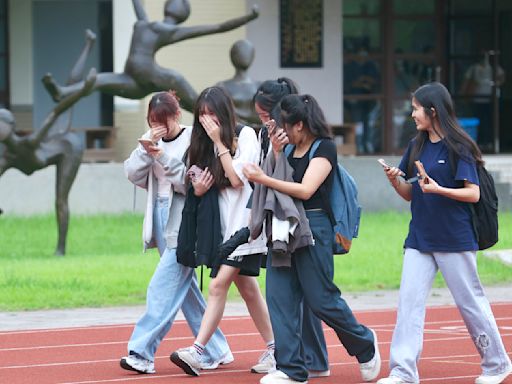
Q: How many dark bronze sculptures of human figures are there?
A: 3